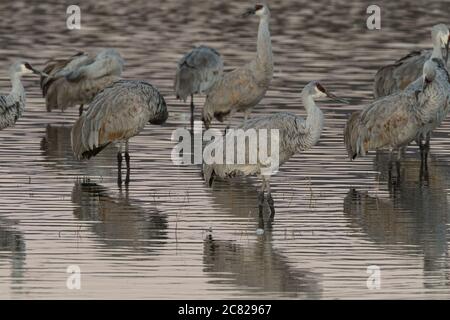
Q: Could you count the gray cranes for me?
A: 8